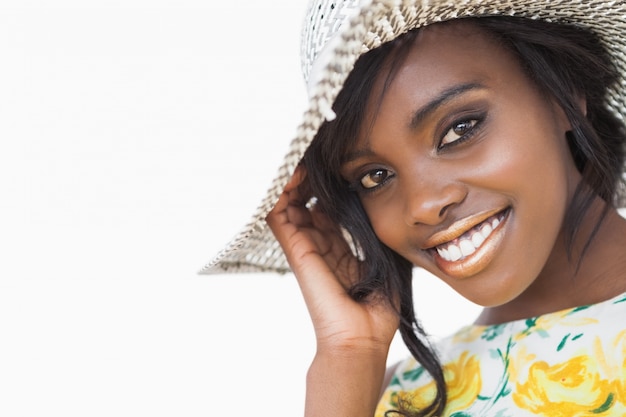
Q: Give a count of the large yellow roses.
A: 2